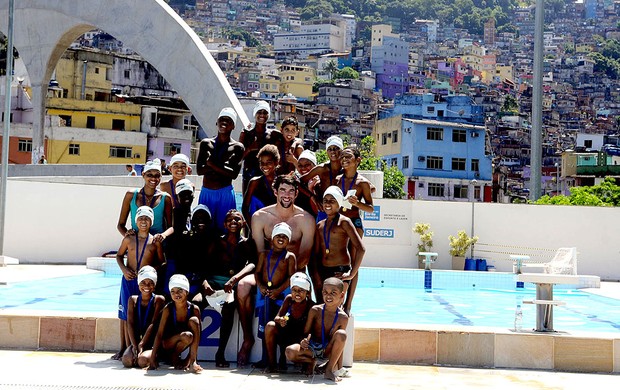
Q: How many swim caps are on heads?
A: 14